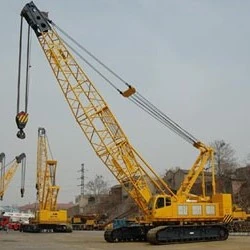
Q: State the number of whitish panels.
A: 3